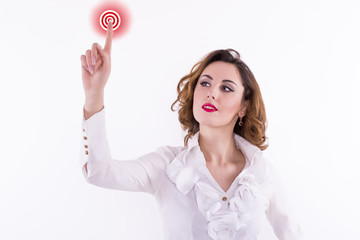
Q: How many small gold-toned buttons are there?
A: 5